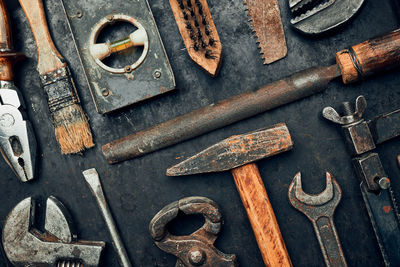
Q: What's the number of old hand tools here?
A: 13